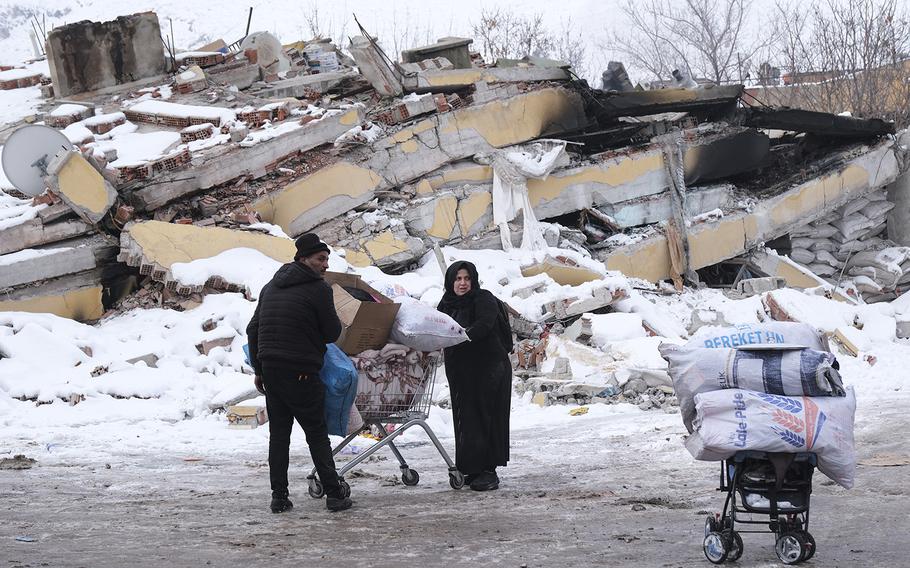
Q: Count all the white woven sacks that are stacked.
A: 3